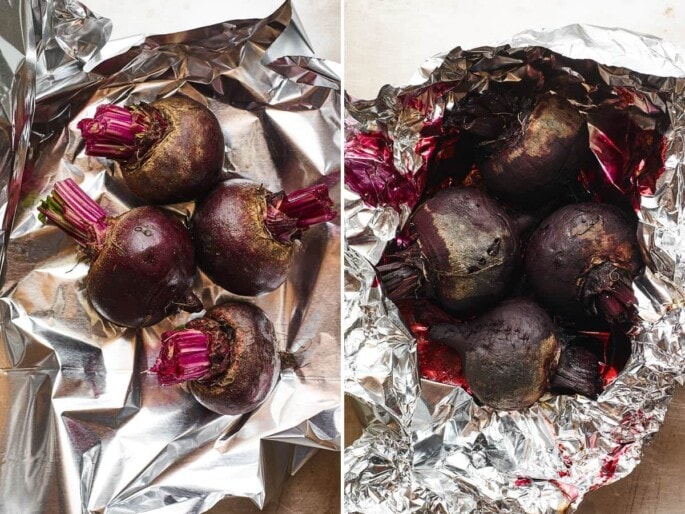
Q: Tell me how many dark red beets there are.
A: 8